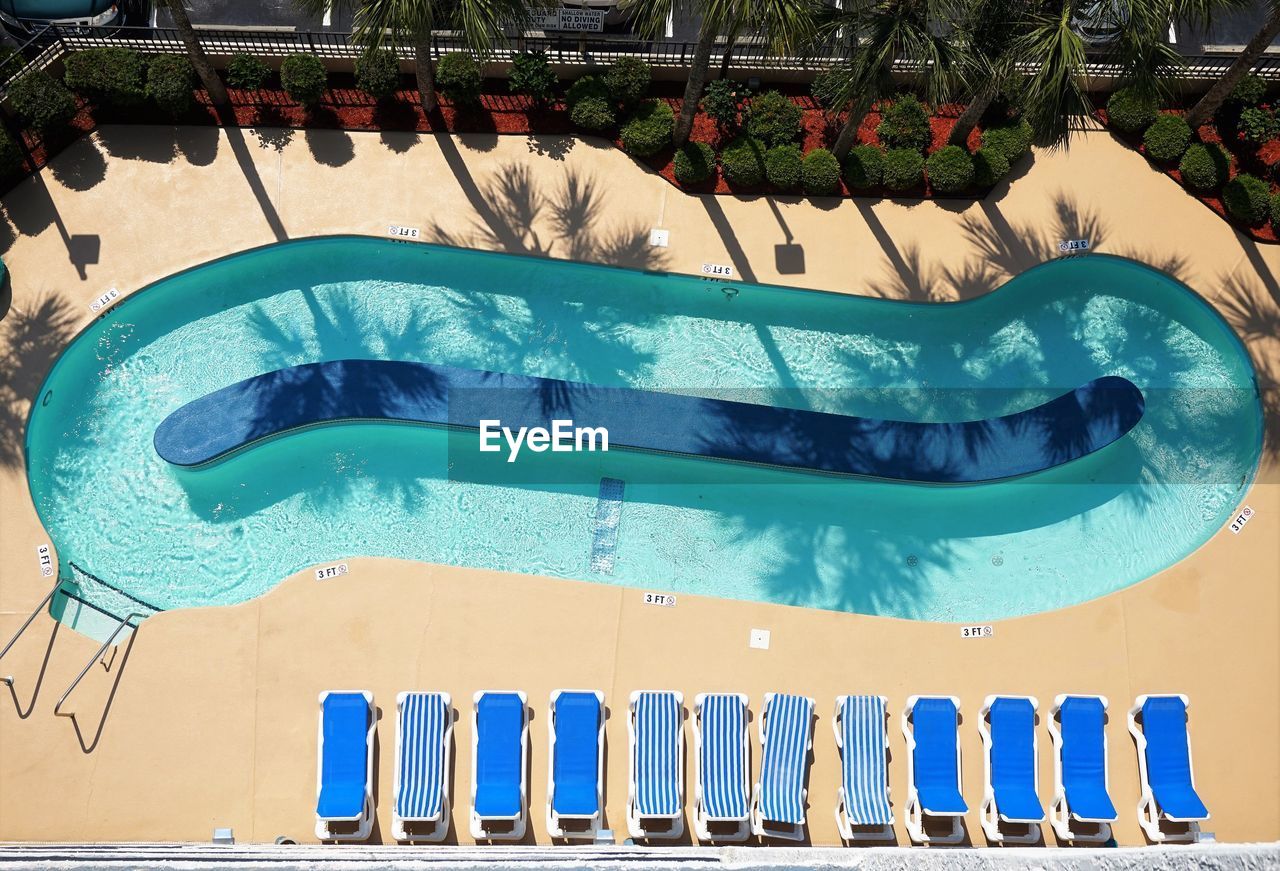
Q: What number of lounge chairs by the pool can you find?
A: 12